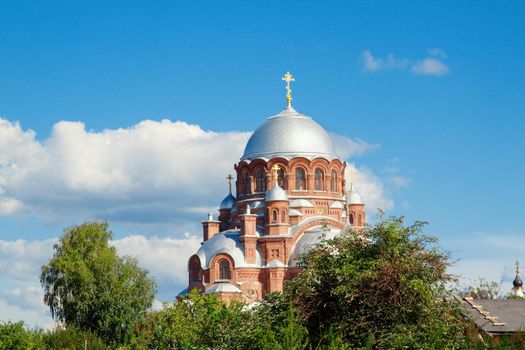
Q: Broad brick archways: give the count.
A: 1